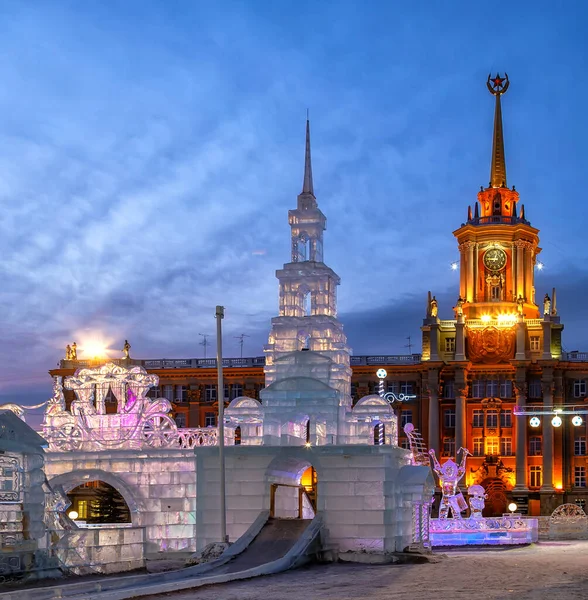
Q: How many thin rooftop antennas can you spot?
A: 3